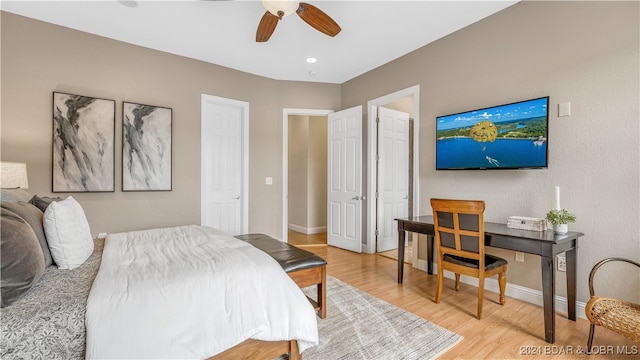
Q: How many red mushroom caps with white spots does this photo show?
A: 0